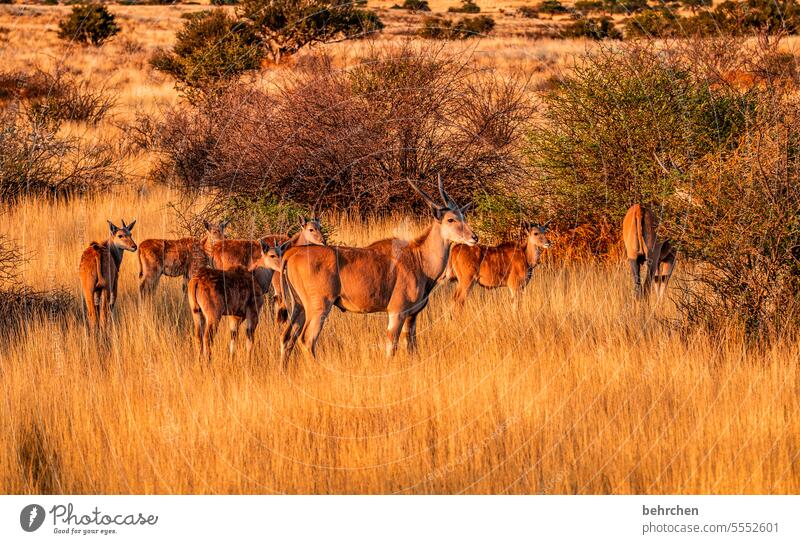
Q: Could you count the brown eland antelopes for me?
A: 7